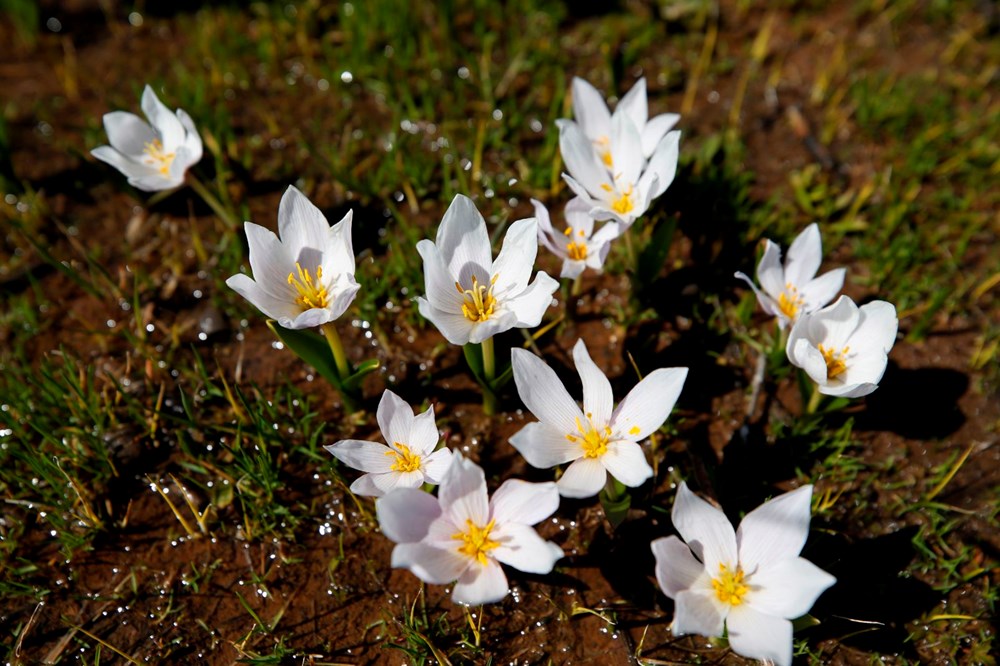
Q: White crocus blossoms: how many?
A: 12